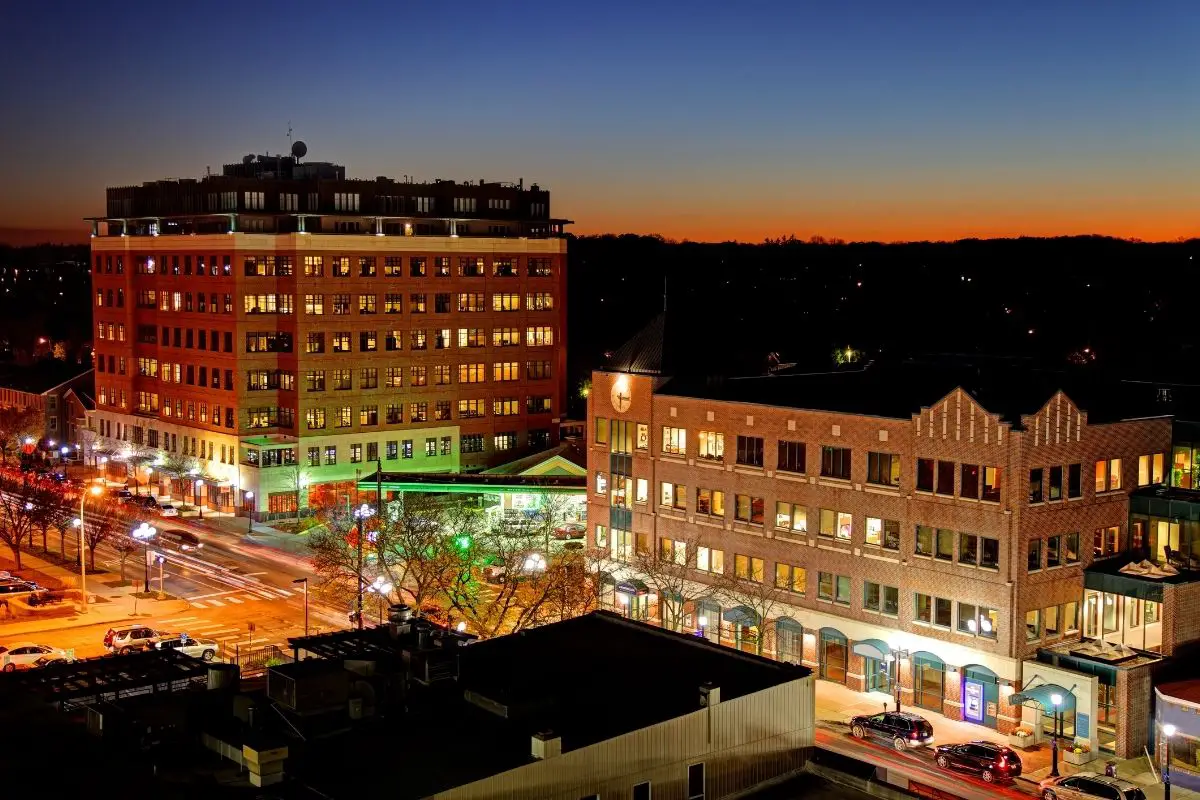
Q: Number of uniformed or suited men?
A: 0